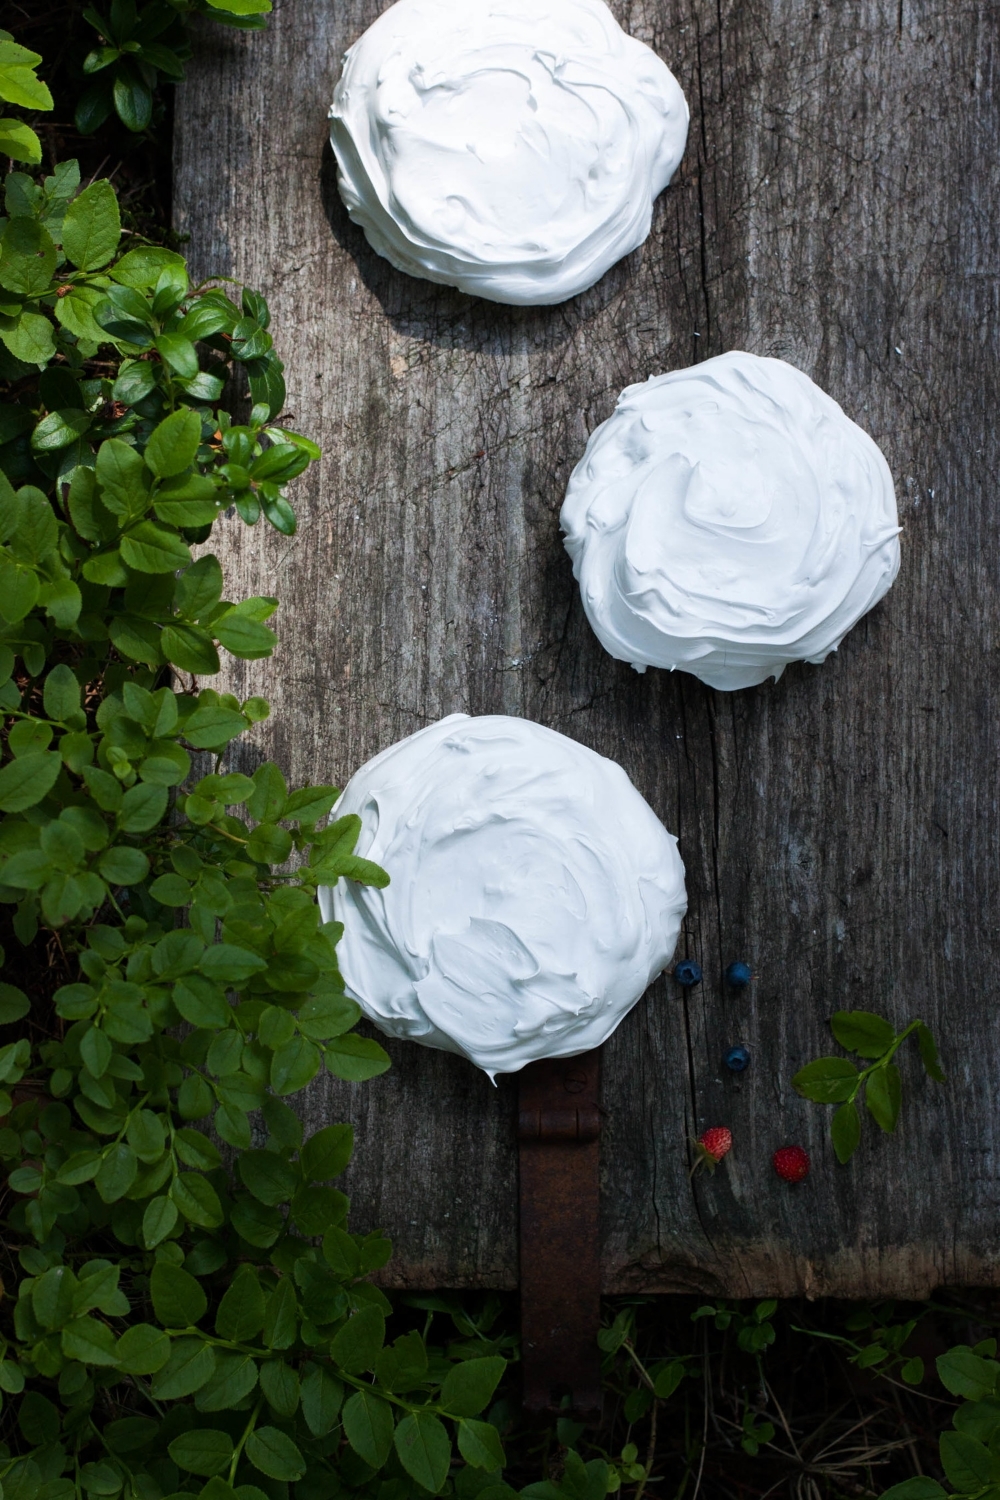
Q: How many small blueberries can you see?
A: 3